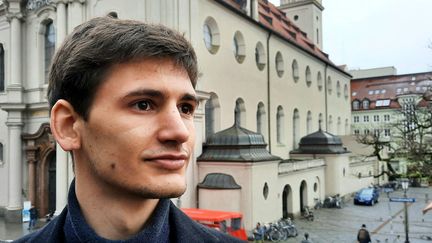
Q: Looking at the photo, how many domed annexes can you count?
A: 2